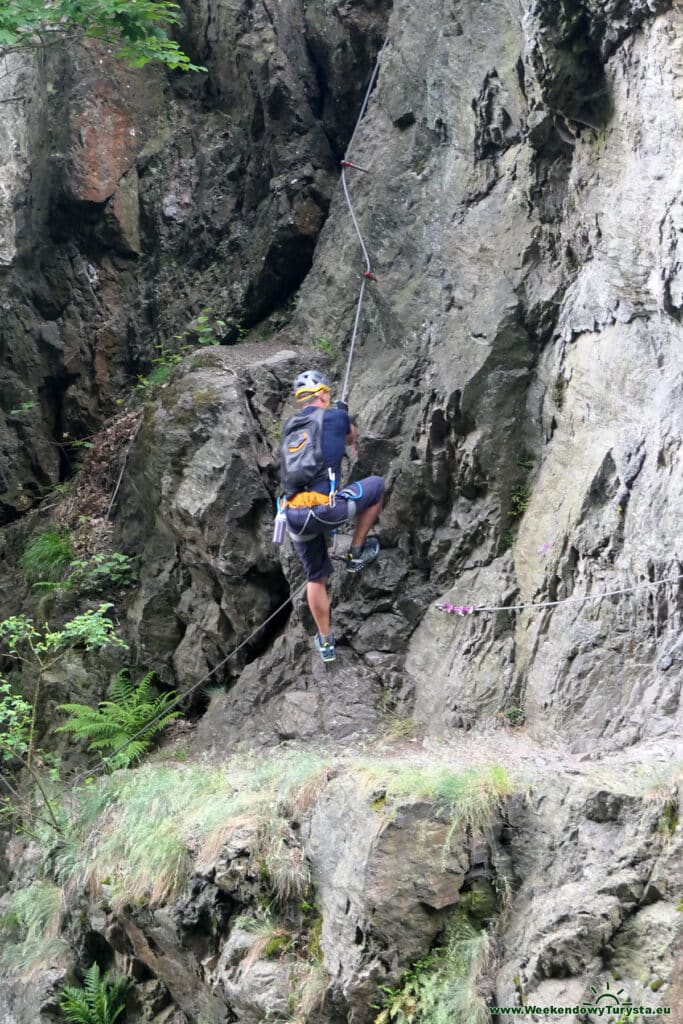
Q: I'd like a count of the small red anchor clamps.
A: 2